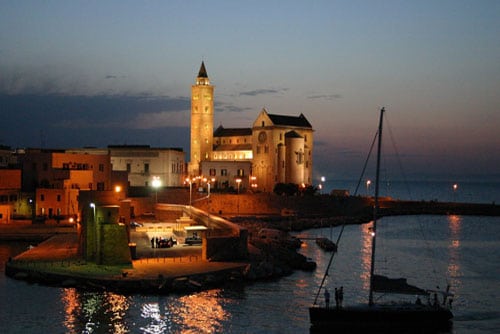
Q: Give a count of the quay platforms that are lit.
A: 1